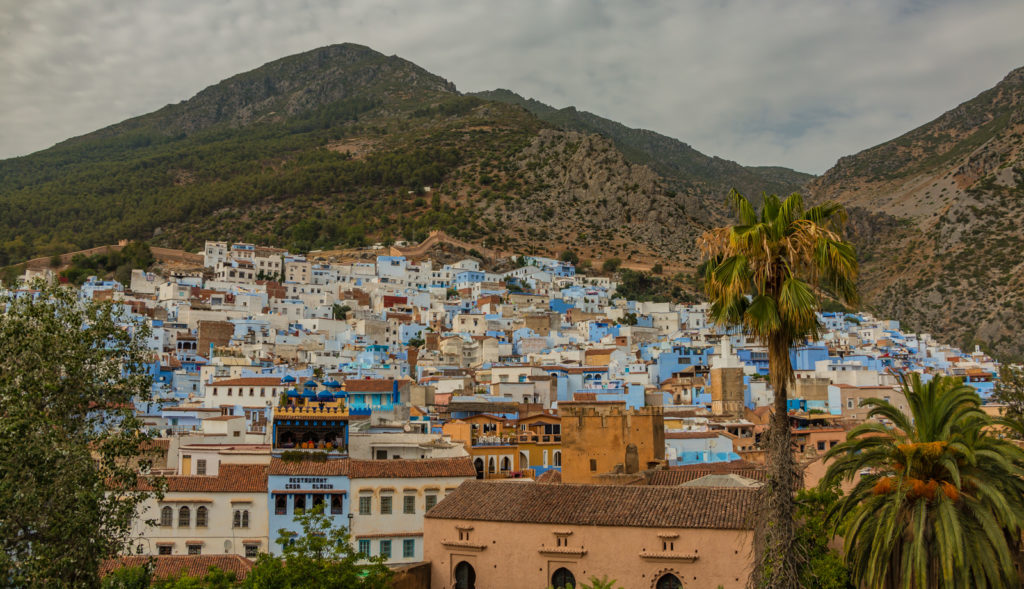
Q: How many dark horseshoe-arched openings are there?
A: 3